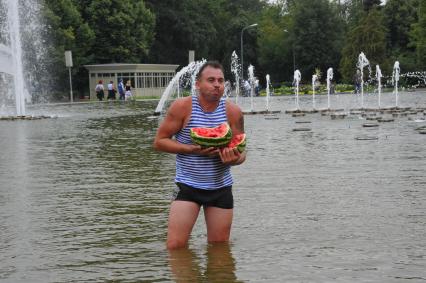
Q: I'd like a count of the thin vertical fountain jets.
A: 9